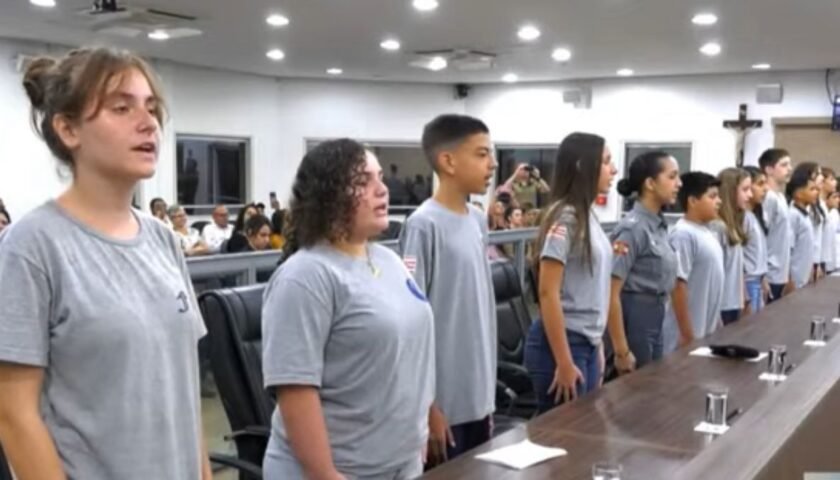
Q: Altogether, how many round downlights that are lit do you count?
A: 15